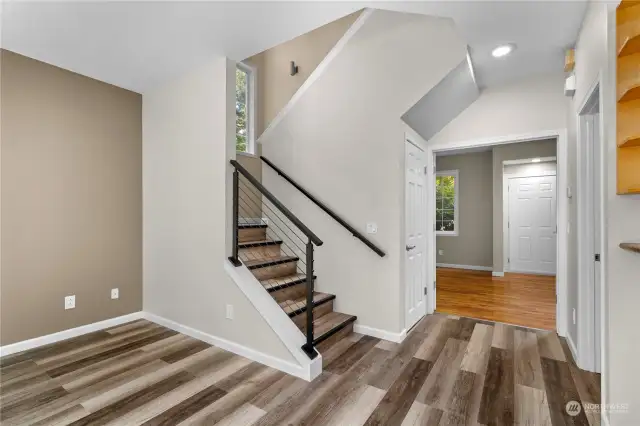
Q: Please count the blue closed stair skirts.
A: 0